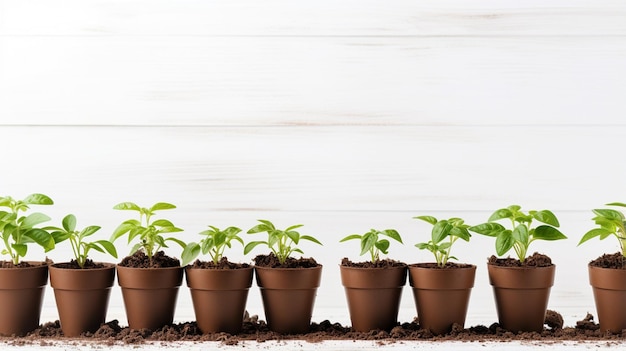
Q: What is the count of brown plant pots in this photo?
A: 9